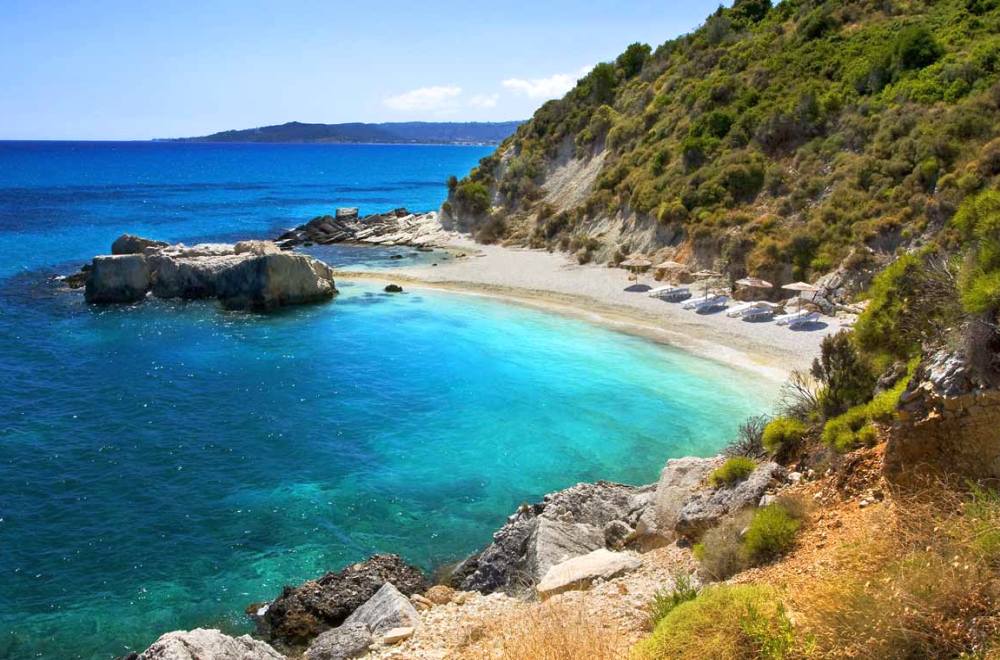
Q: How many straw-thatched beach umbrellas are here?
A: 5